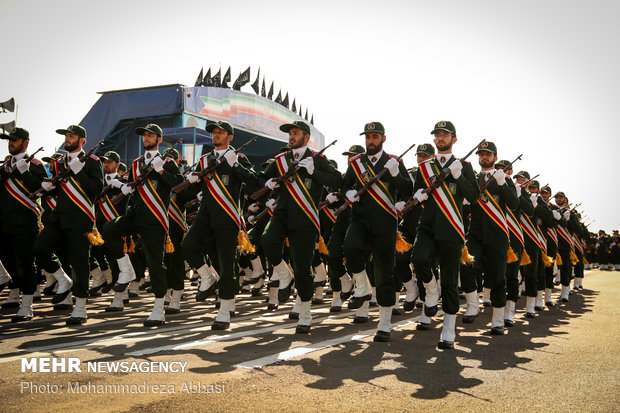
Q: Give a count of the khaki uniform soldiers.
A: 0